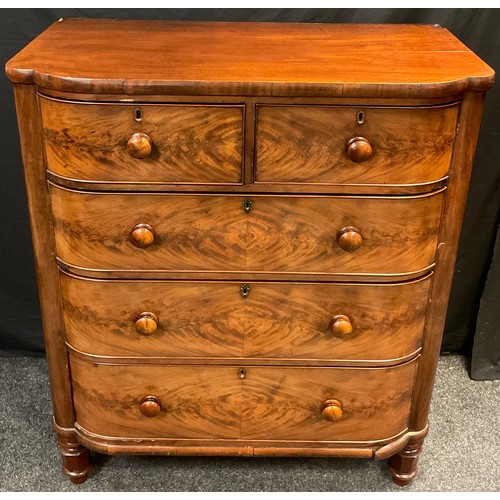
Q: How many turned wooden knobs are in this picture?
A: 8